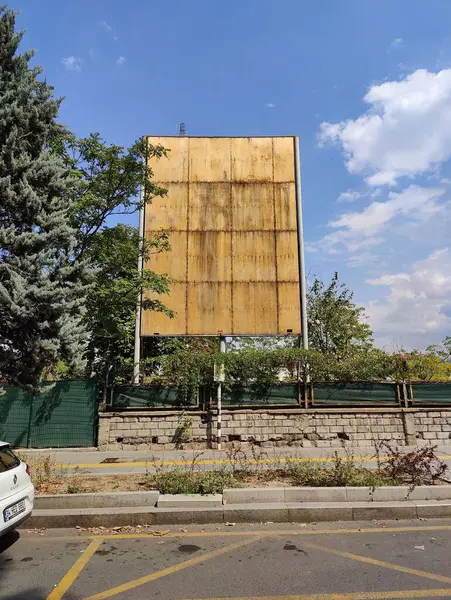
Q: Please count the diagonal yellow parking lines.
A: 3